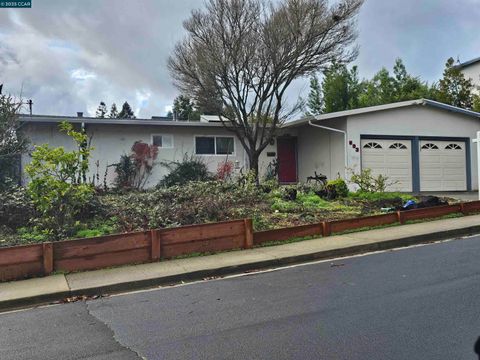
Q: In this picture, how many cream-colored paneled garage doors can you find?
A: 2